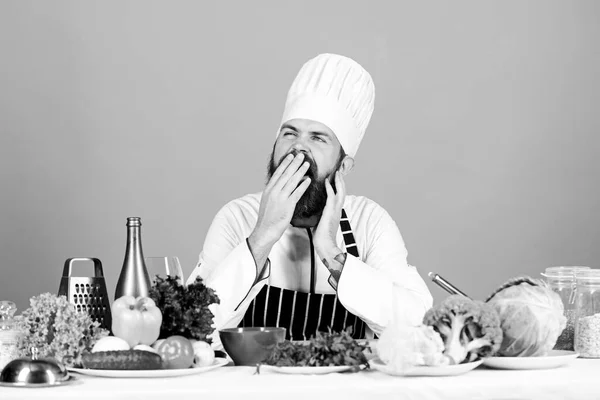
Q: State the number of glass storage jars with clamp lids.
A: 2